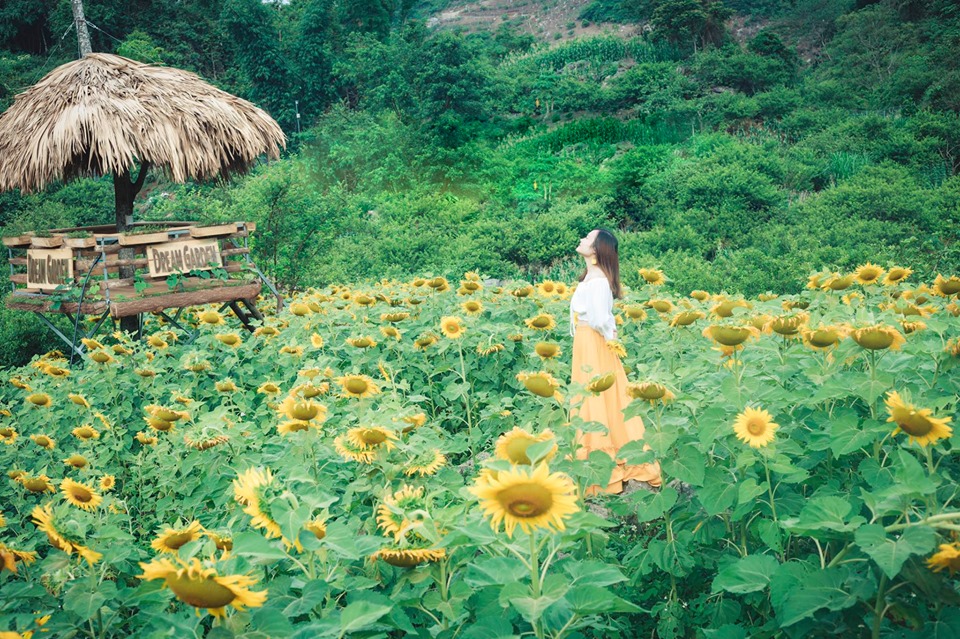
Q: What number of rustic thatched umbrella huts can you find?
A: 1